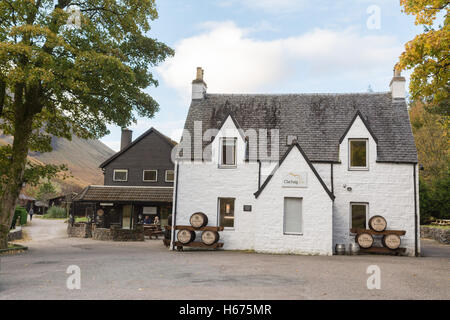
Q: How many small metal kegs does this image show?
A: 2